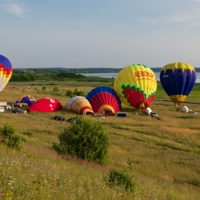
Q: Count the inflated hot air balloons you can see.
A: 3